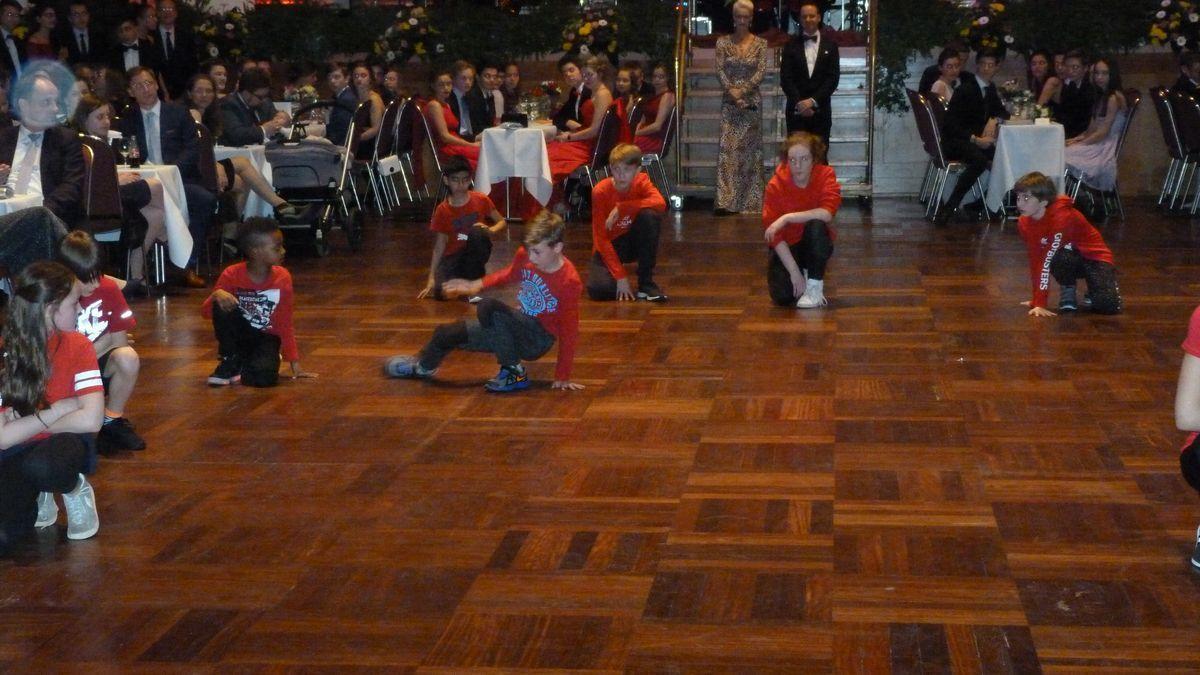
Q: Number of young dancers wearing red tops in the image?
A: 9